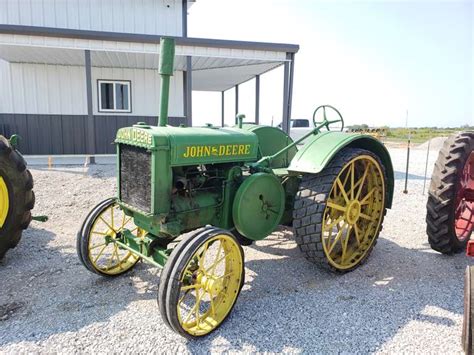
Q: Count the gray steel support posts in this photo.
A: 6